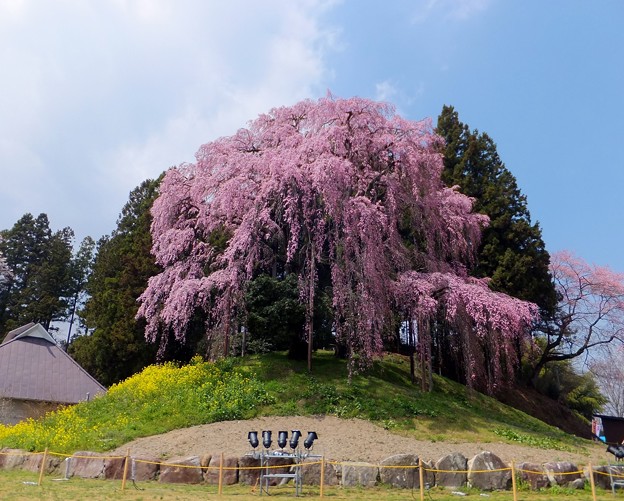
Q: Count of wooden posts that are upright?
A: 7